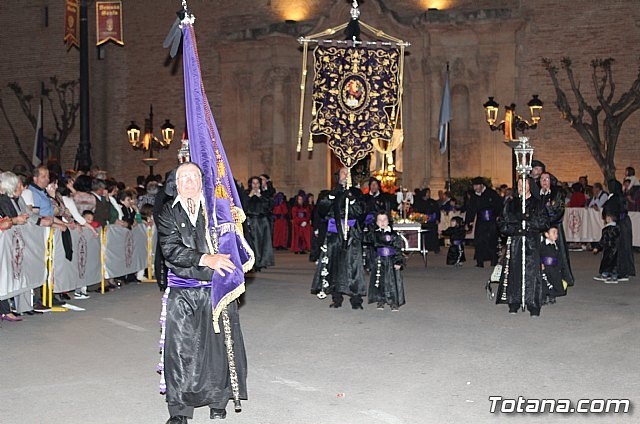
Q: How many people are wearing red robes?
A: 2